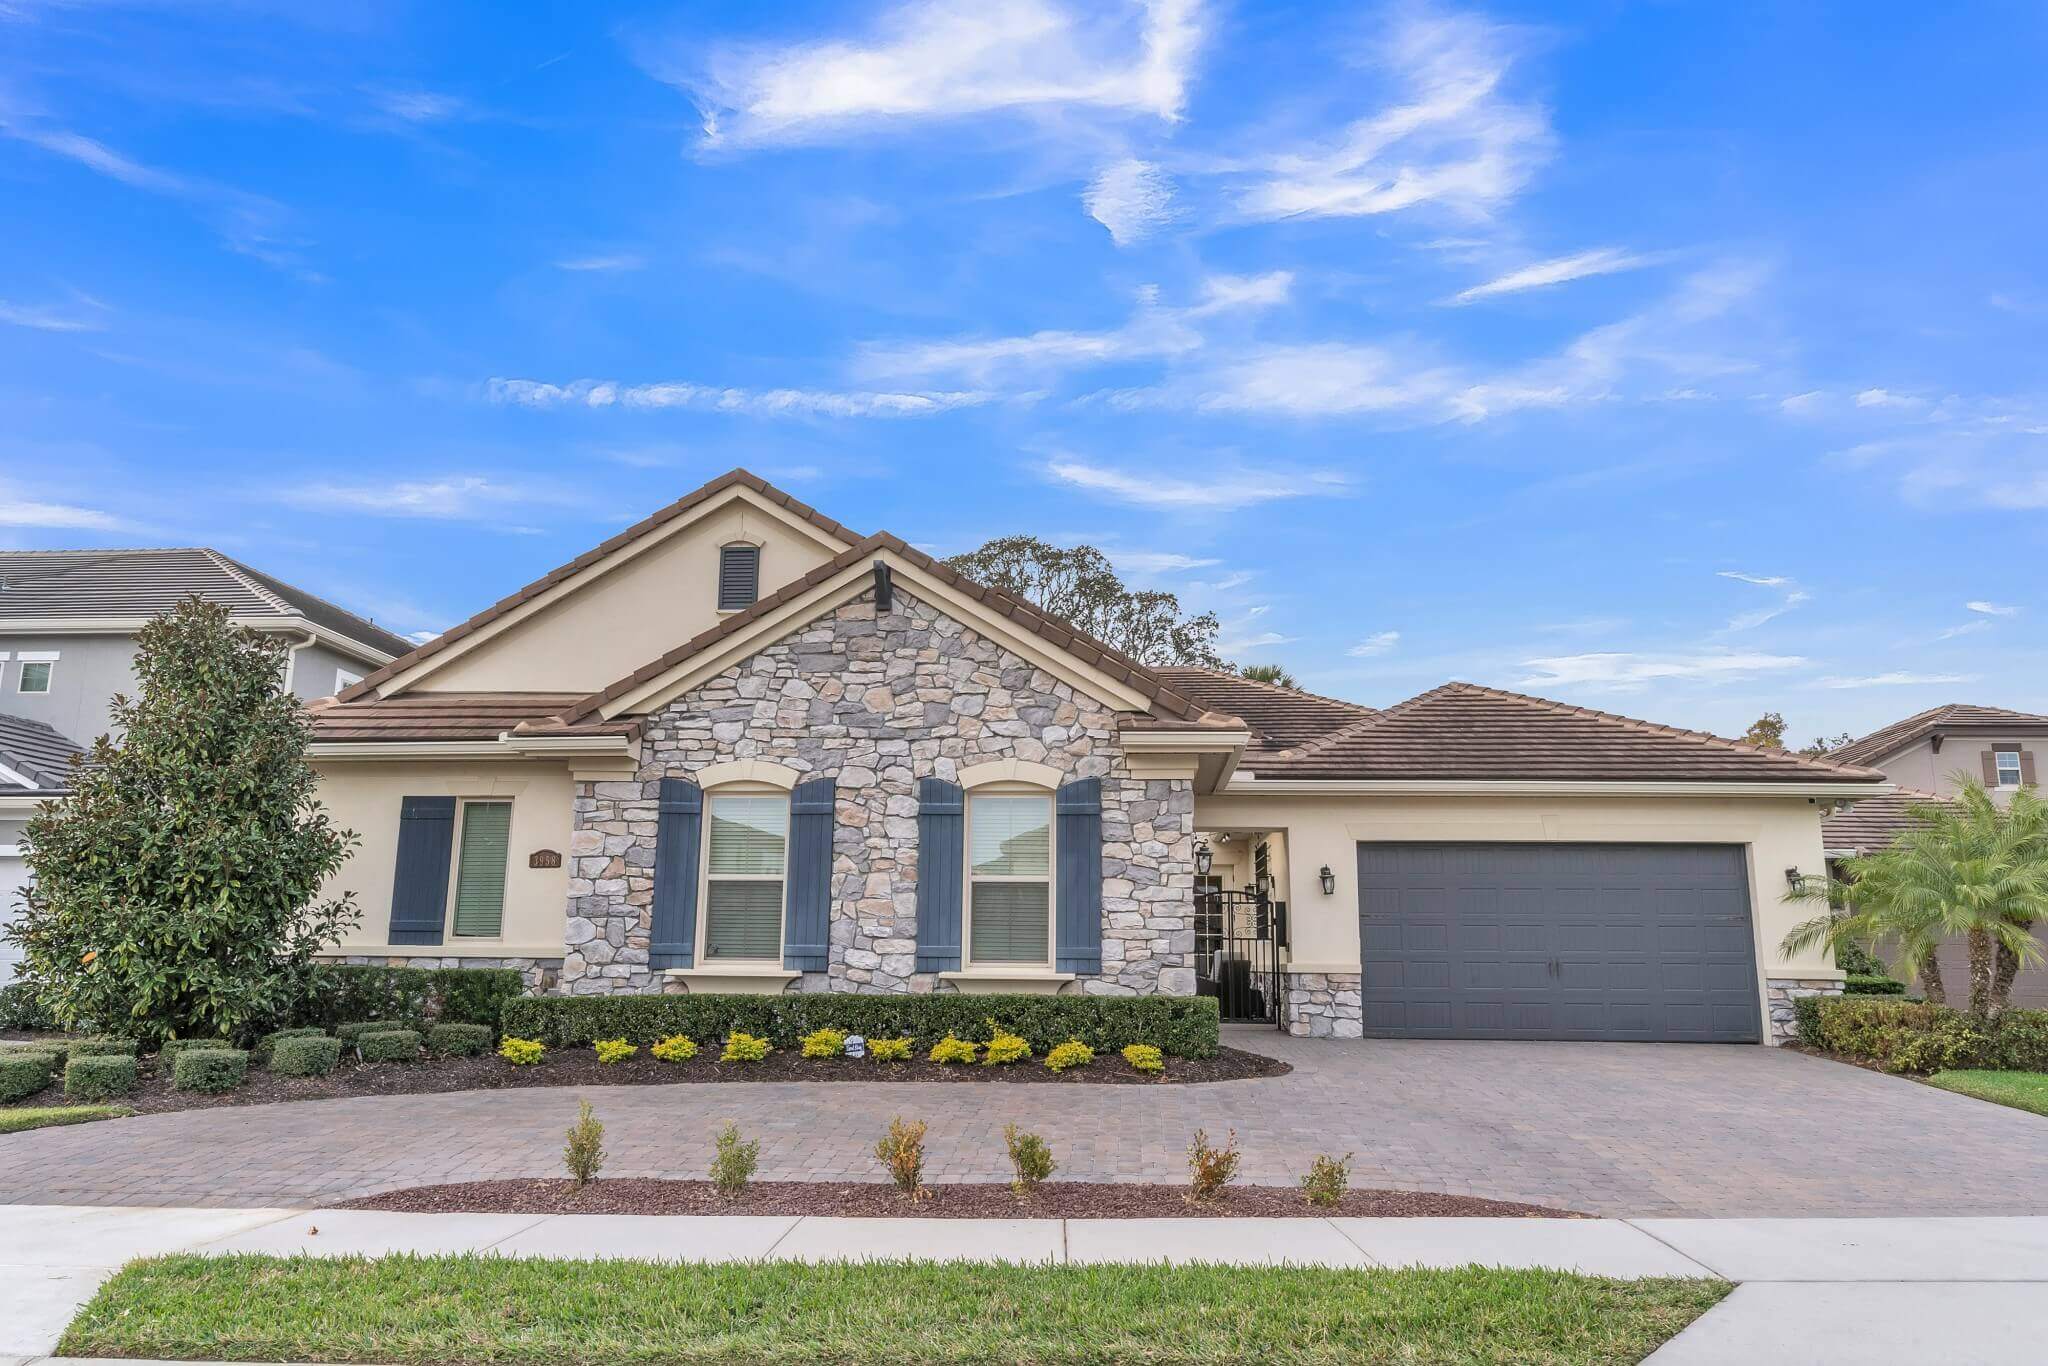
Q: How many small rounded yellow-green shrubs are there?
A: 10